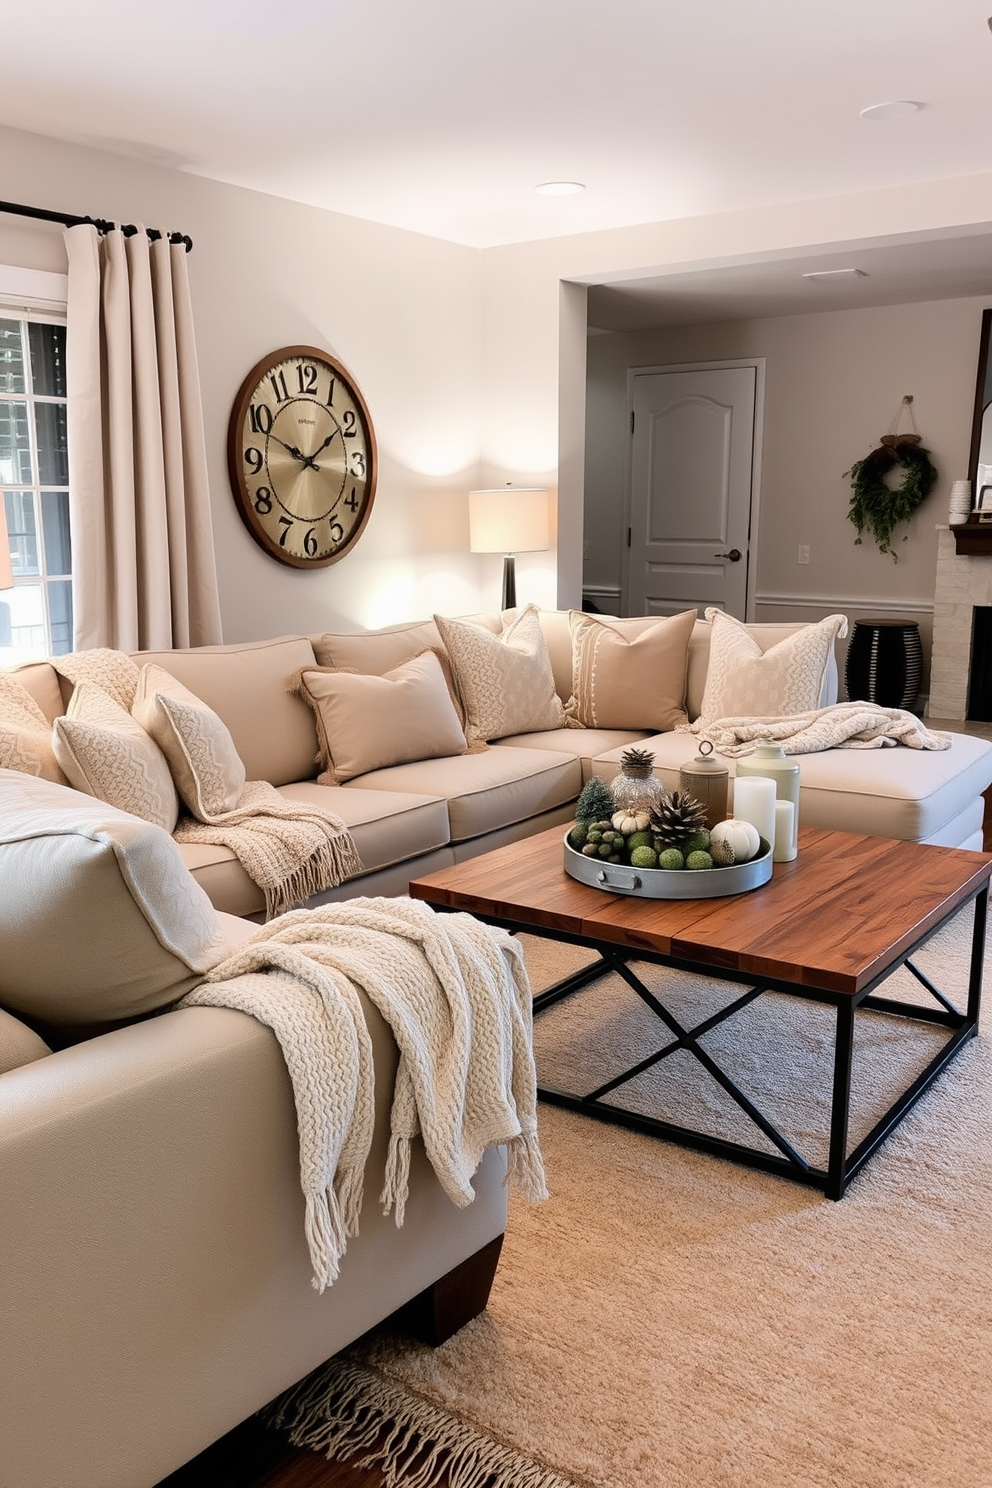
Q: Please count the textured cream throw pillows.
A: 5